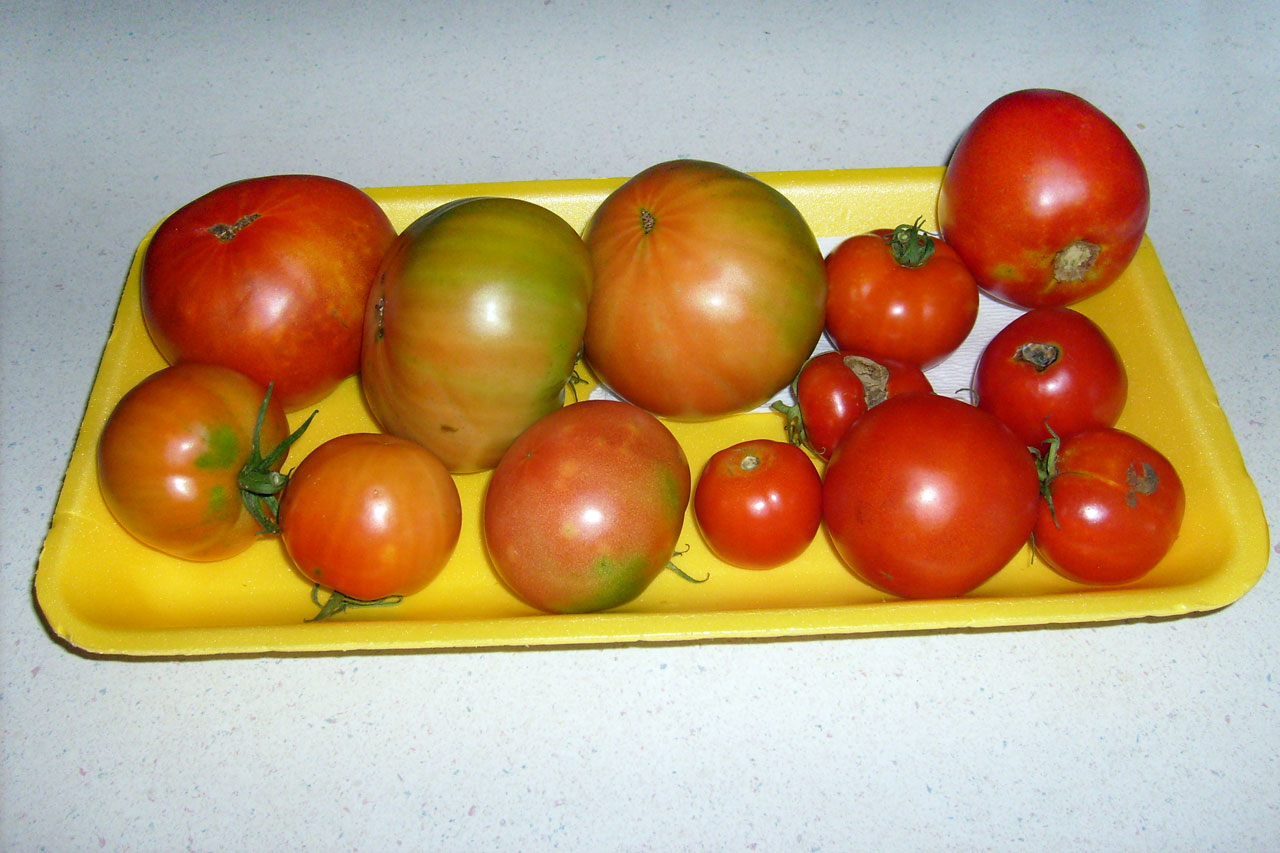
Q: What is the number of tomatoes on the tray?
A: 13